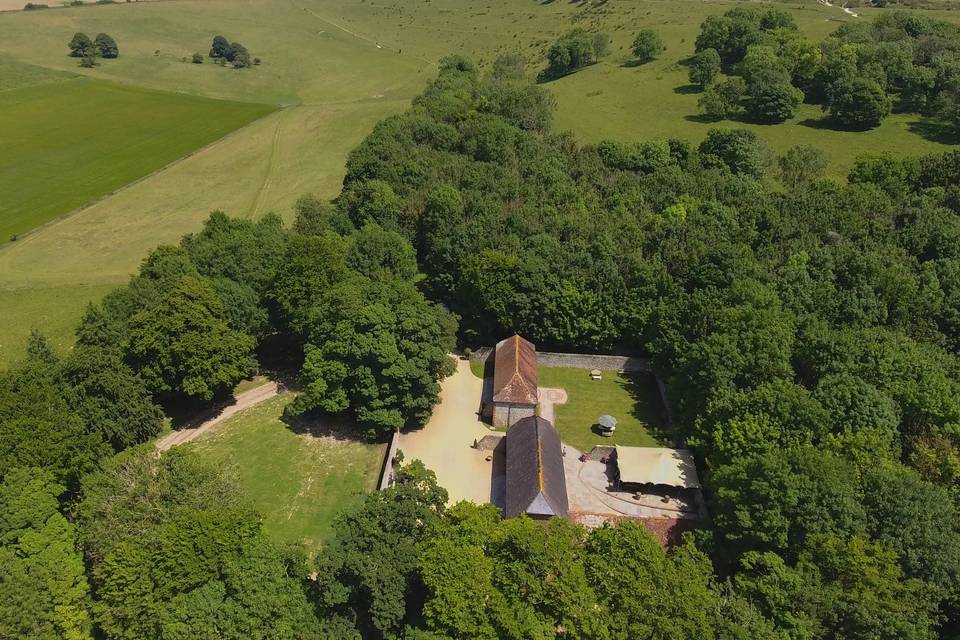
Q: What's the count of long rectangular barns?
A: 2